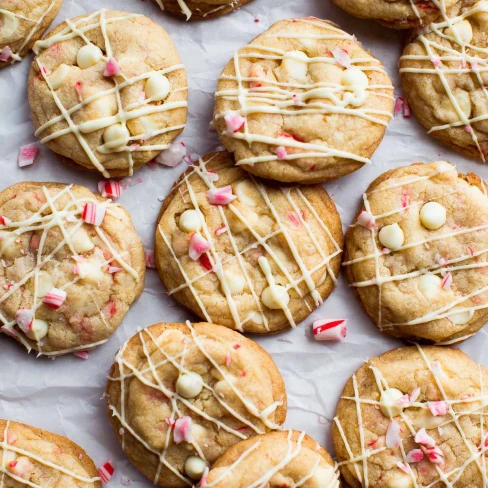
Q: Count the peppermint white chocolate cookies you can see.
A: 13